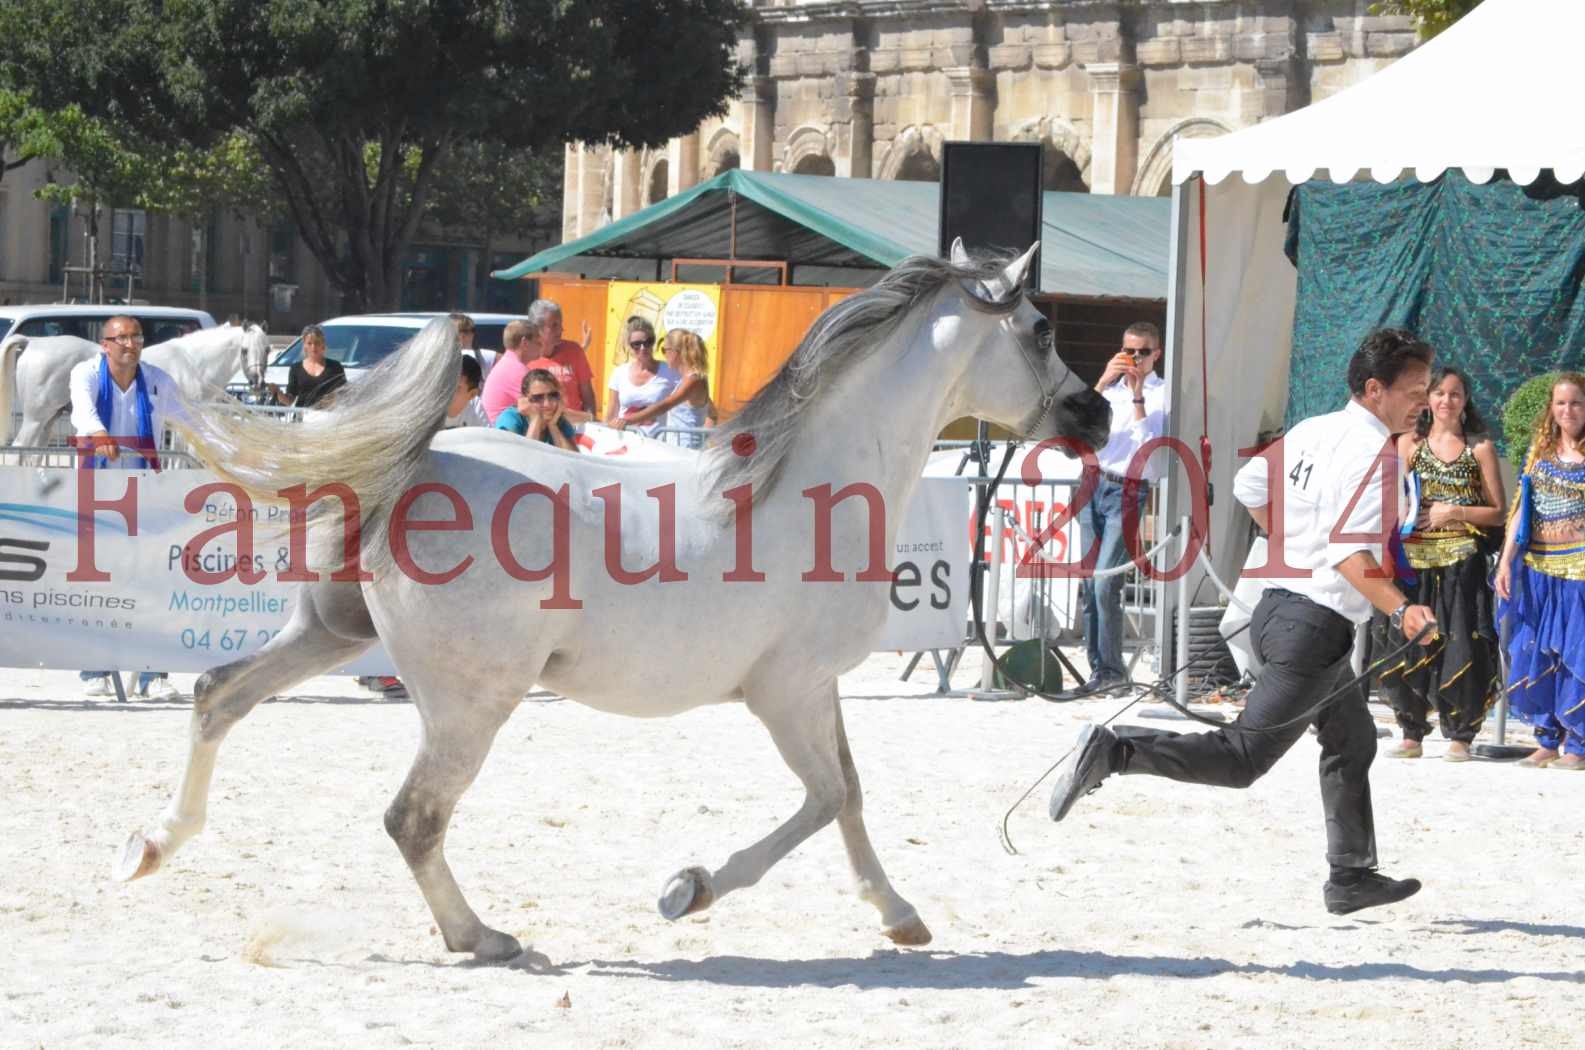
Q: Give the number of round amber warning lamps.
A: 0